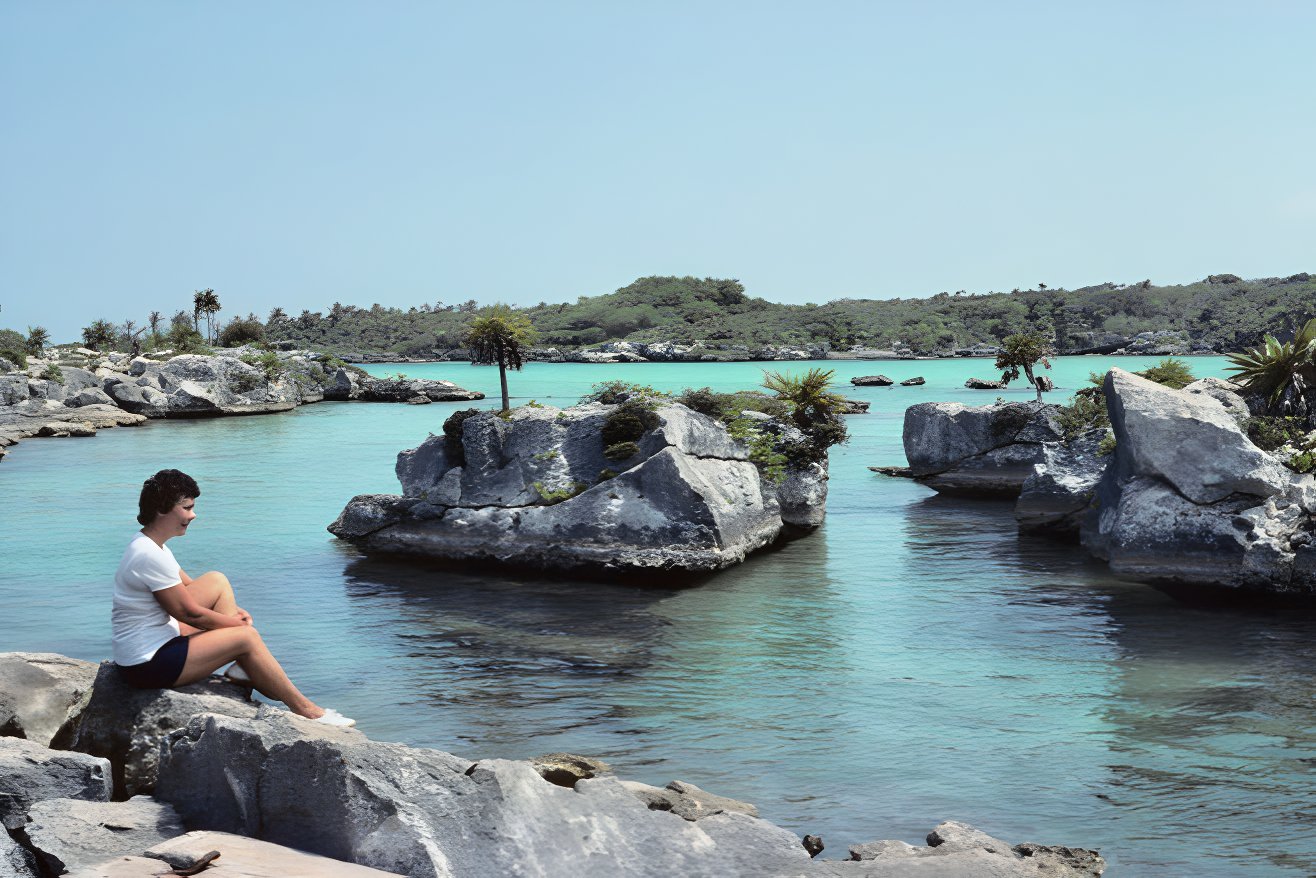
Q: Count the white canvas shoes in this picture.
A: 2